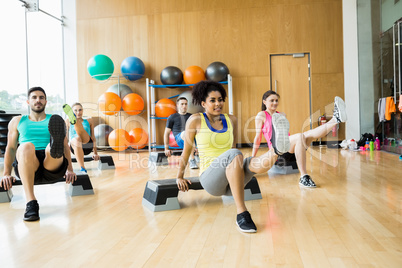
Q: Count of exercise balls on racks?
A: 14